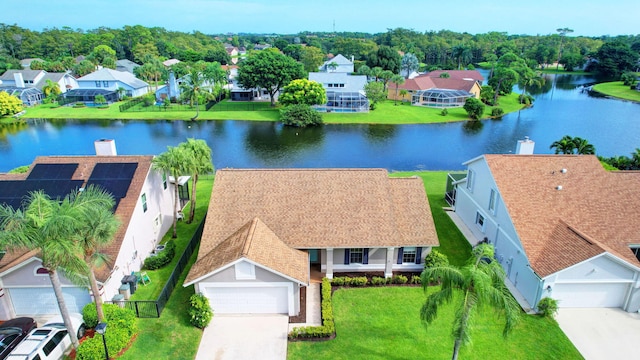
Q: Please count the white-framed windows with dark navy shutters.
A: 2